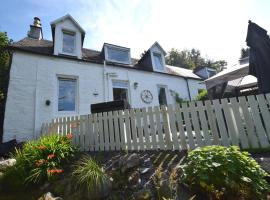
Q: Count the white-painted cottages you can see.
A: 1